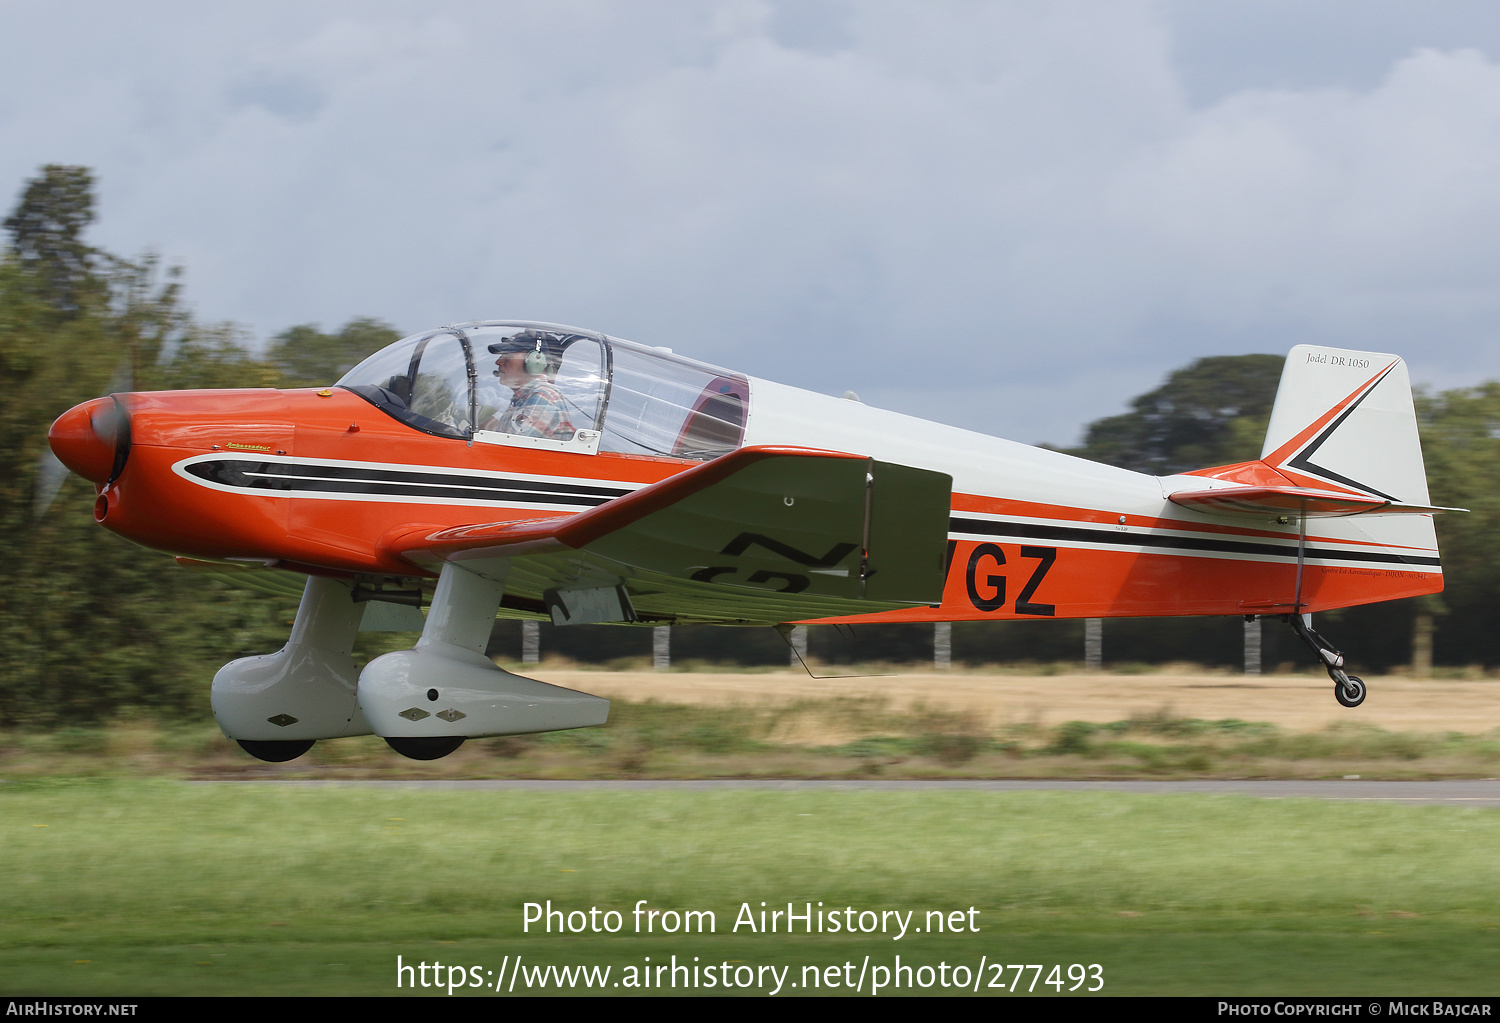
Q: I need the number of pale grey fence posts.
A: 6